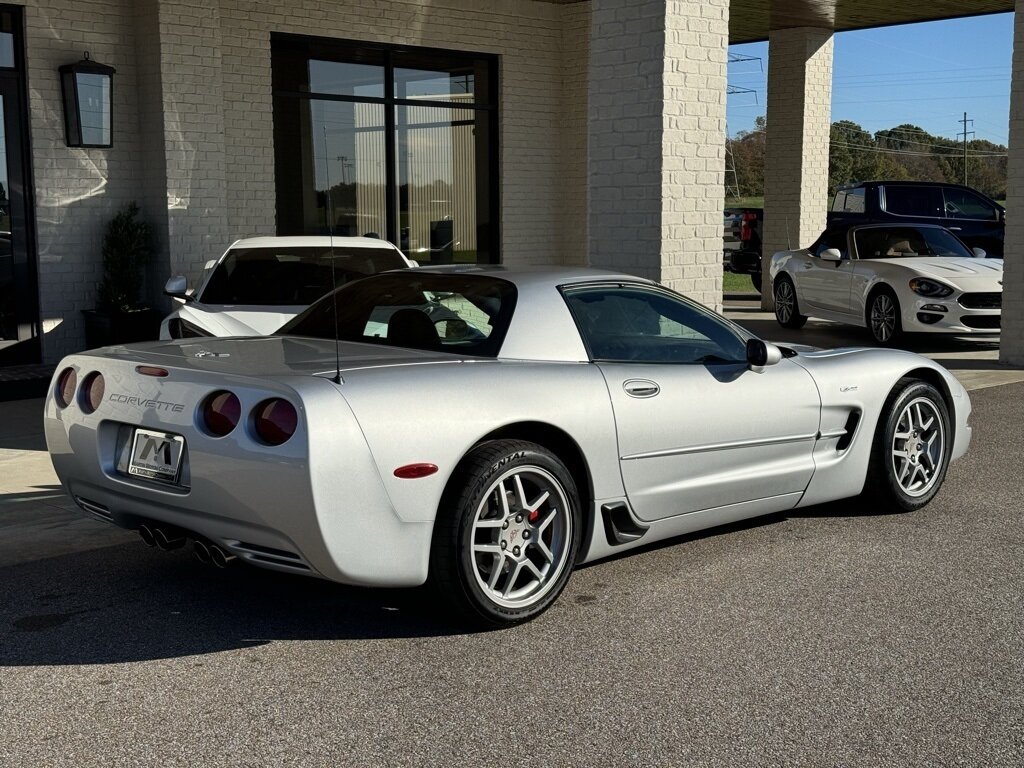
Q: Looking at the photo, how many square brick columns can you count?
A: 3